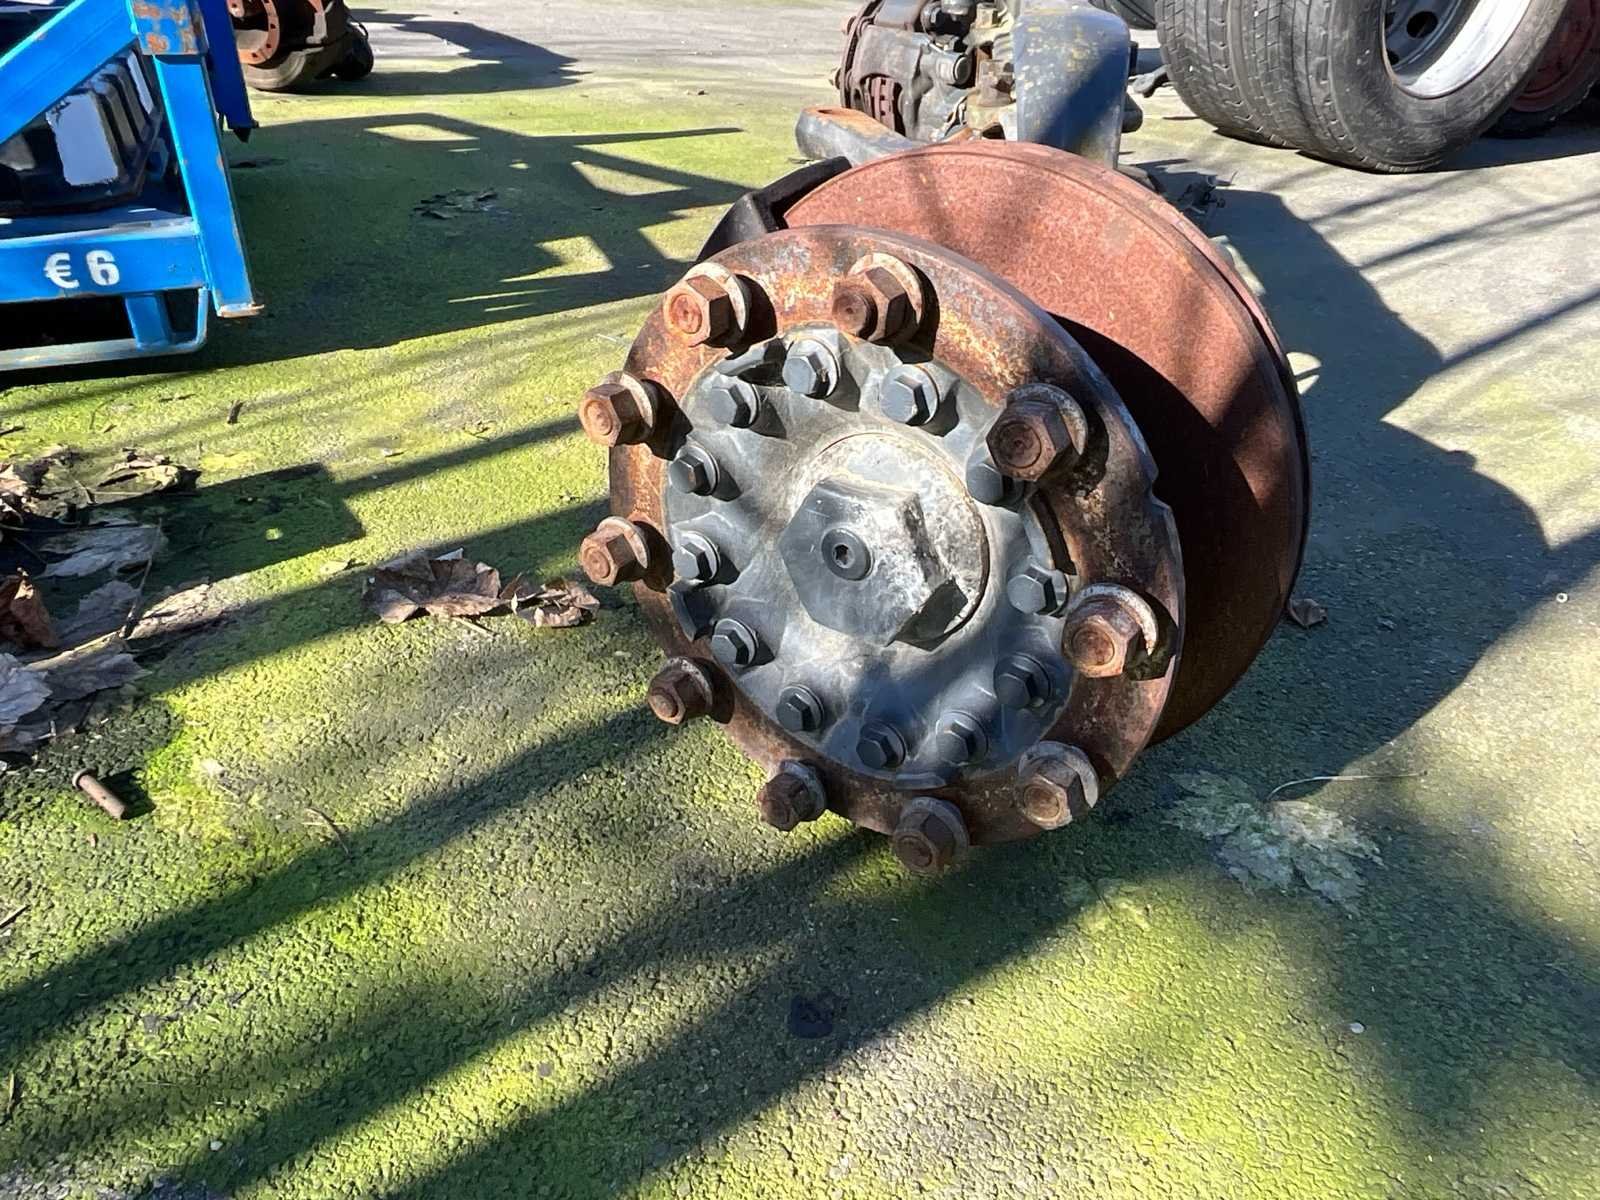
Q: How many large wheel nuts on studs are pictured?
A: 10